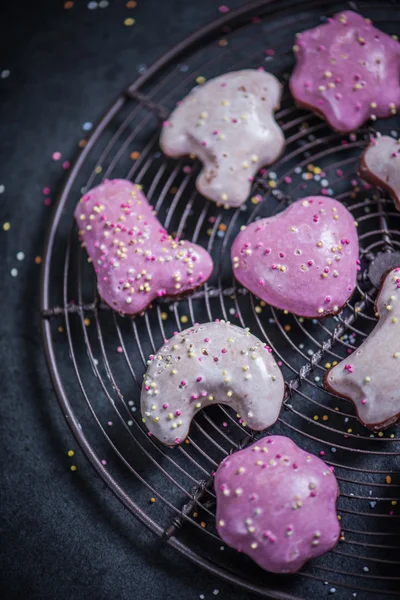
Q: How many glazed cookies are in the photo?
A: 8